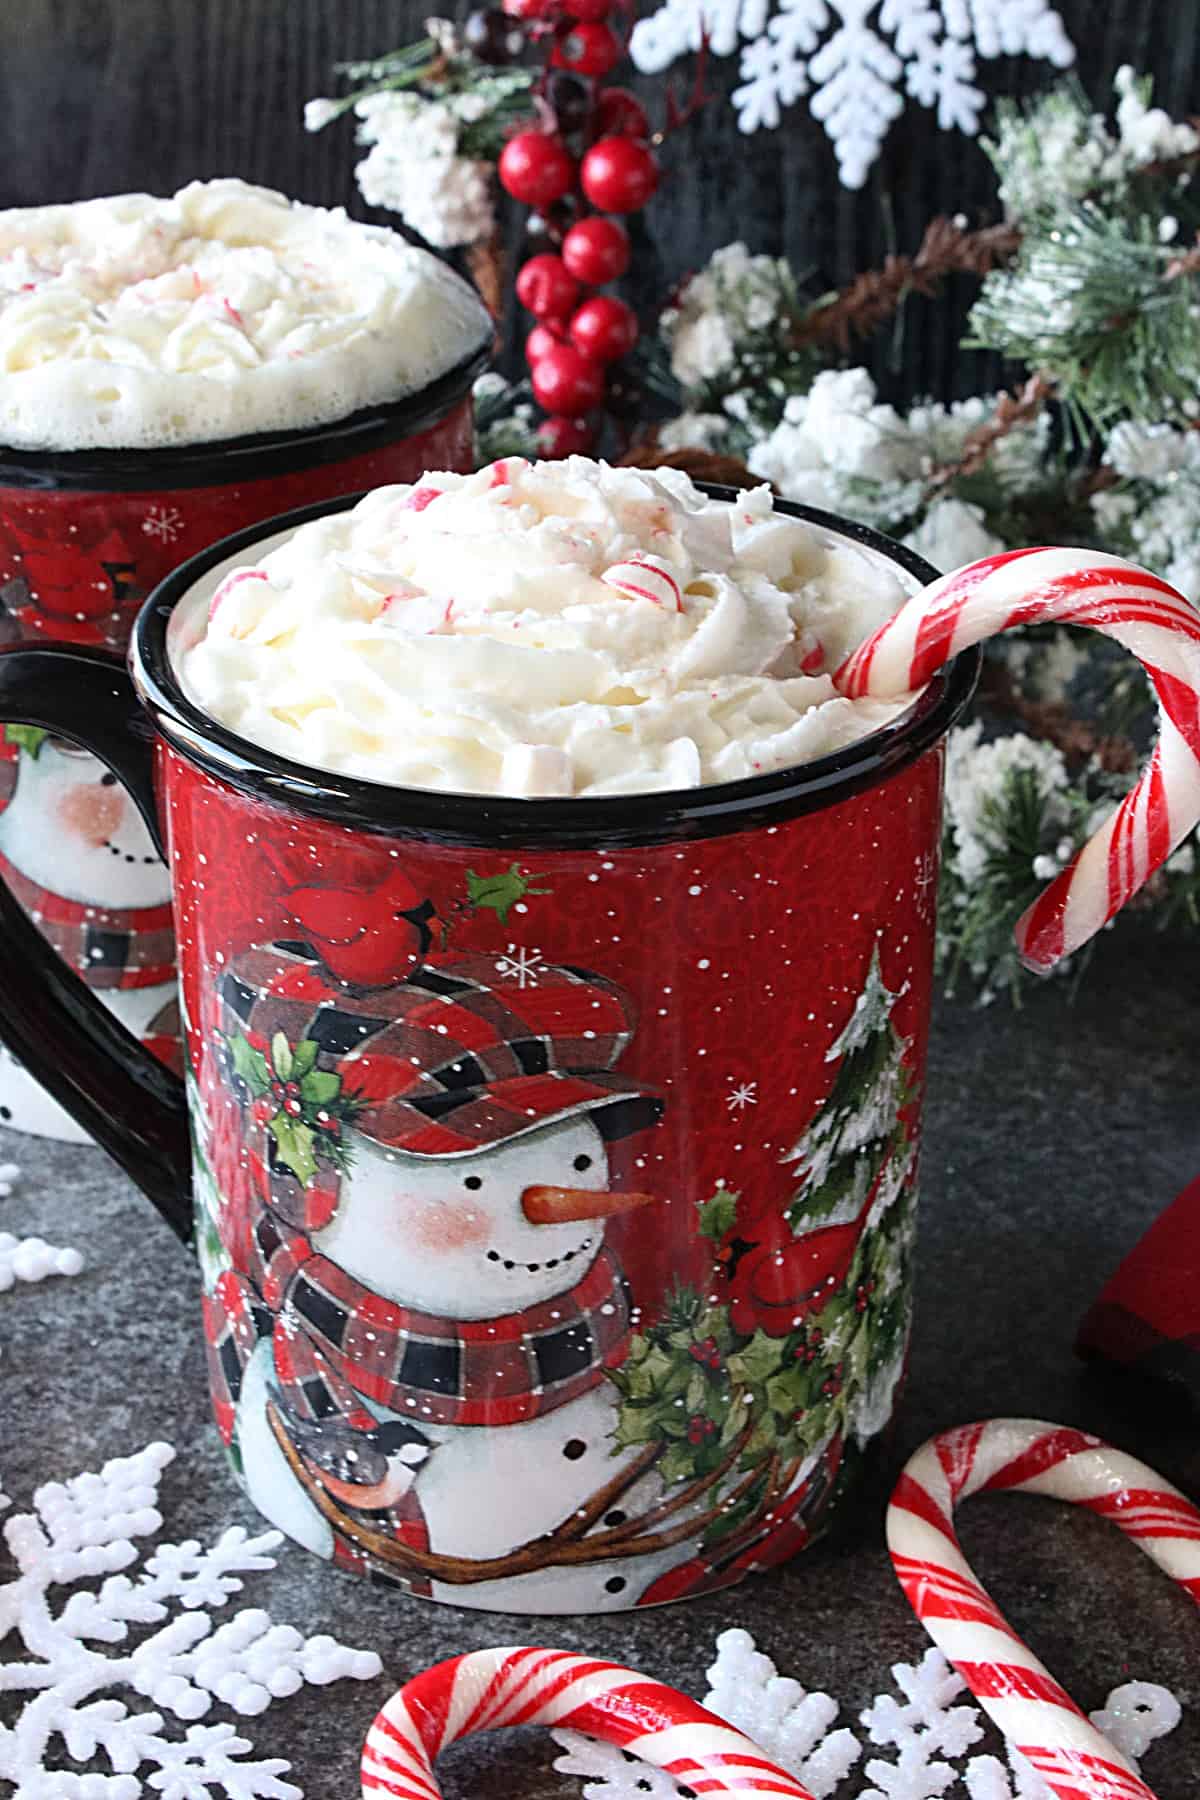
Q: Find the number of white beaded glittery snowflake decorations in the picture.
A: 4